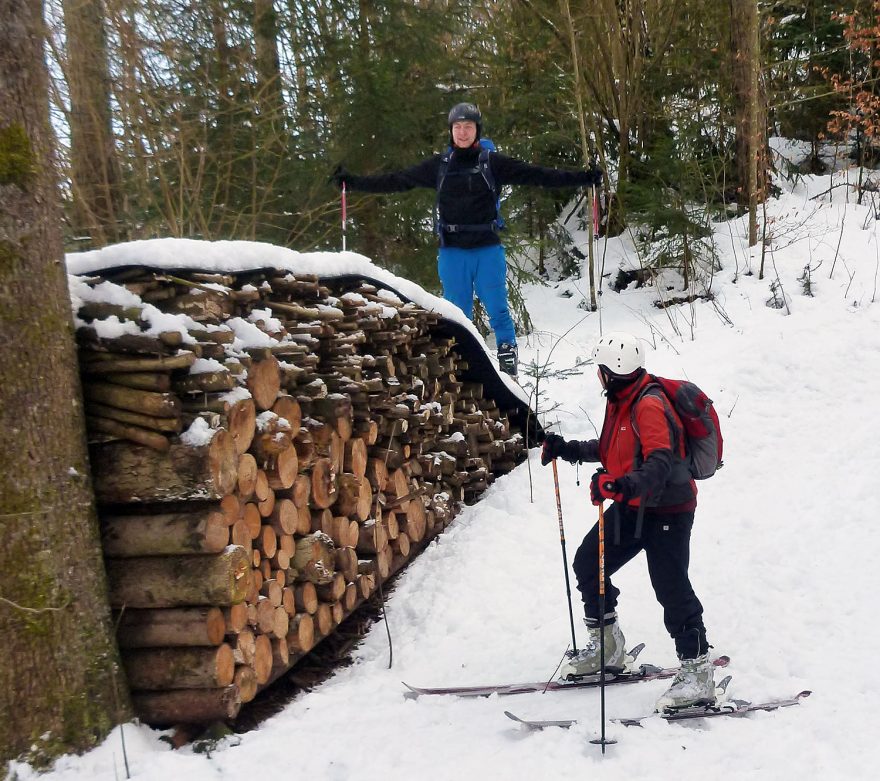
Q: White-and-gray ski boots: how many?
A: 2